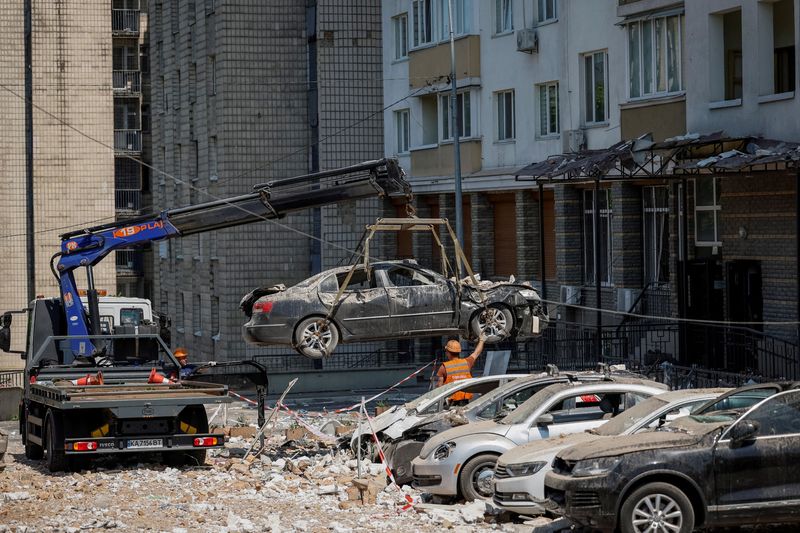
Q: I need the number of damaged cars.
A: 6